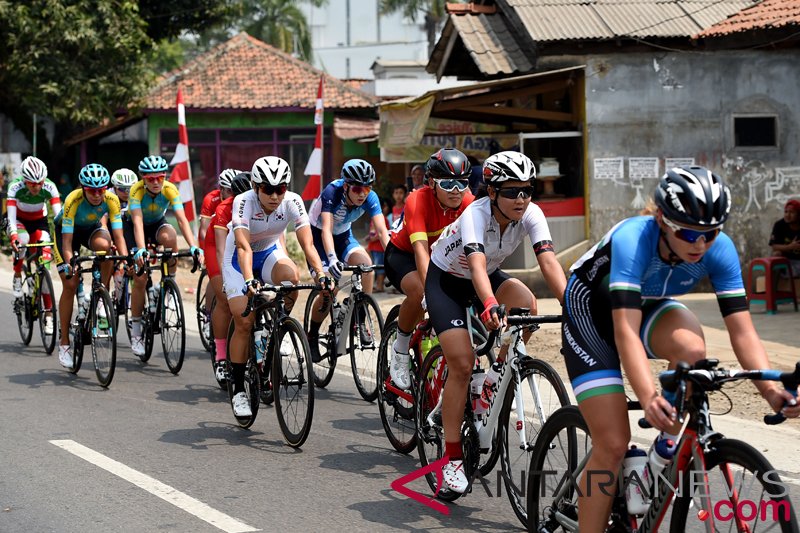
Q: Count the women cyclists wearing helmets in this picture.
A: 11